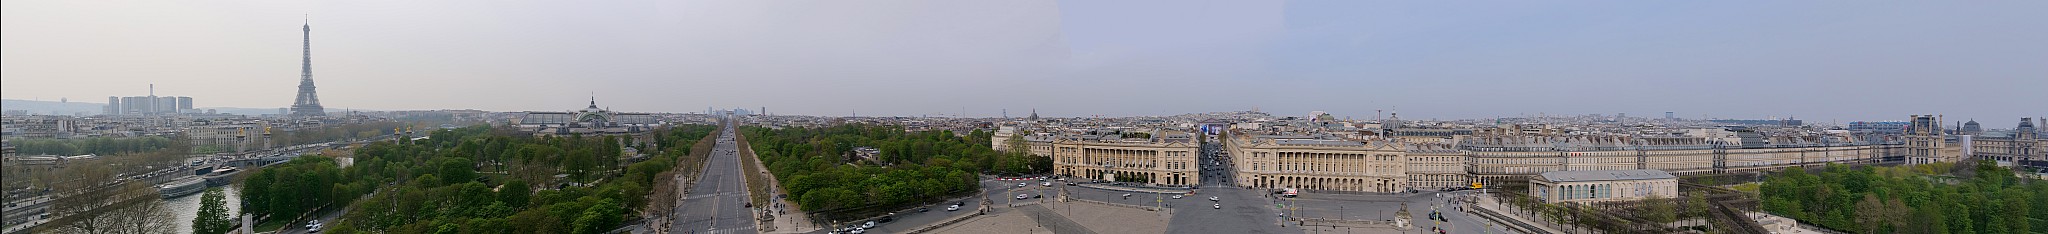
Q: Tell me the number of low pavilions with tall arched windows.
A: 1